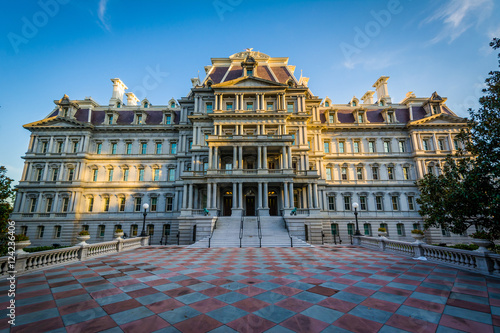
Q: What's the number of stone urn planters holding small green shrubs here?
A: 6